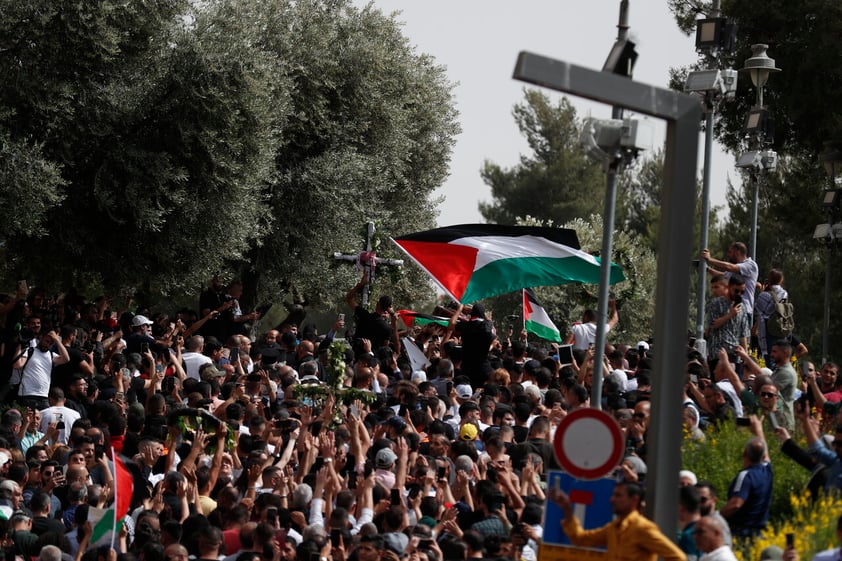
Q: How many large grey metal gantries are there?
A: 1